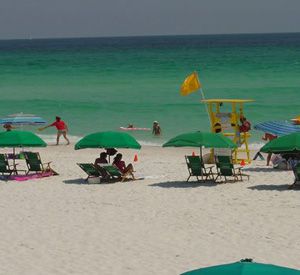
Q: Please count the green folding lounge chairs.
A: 7